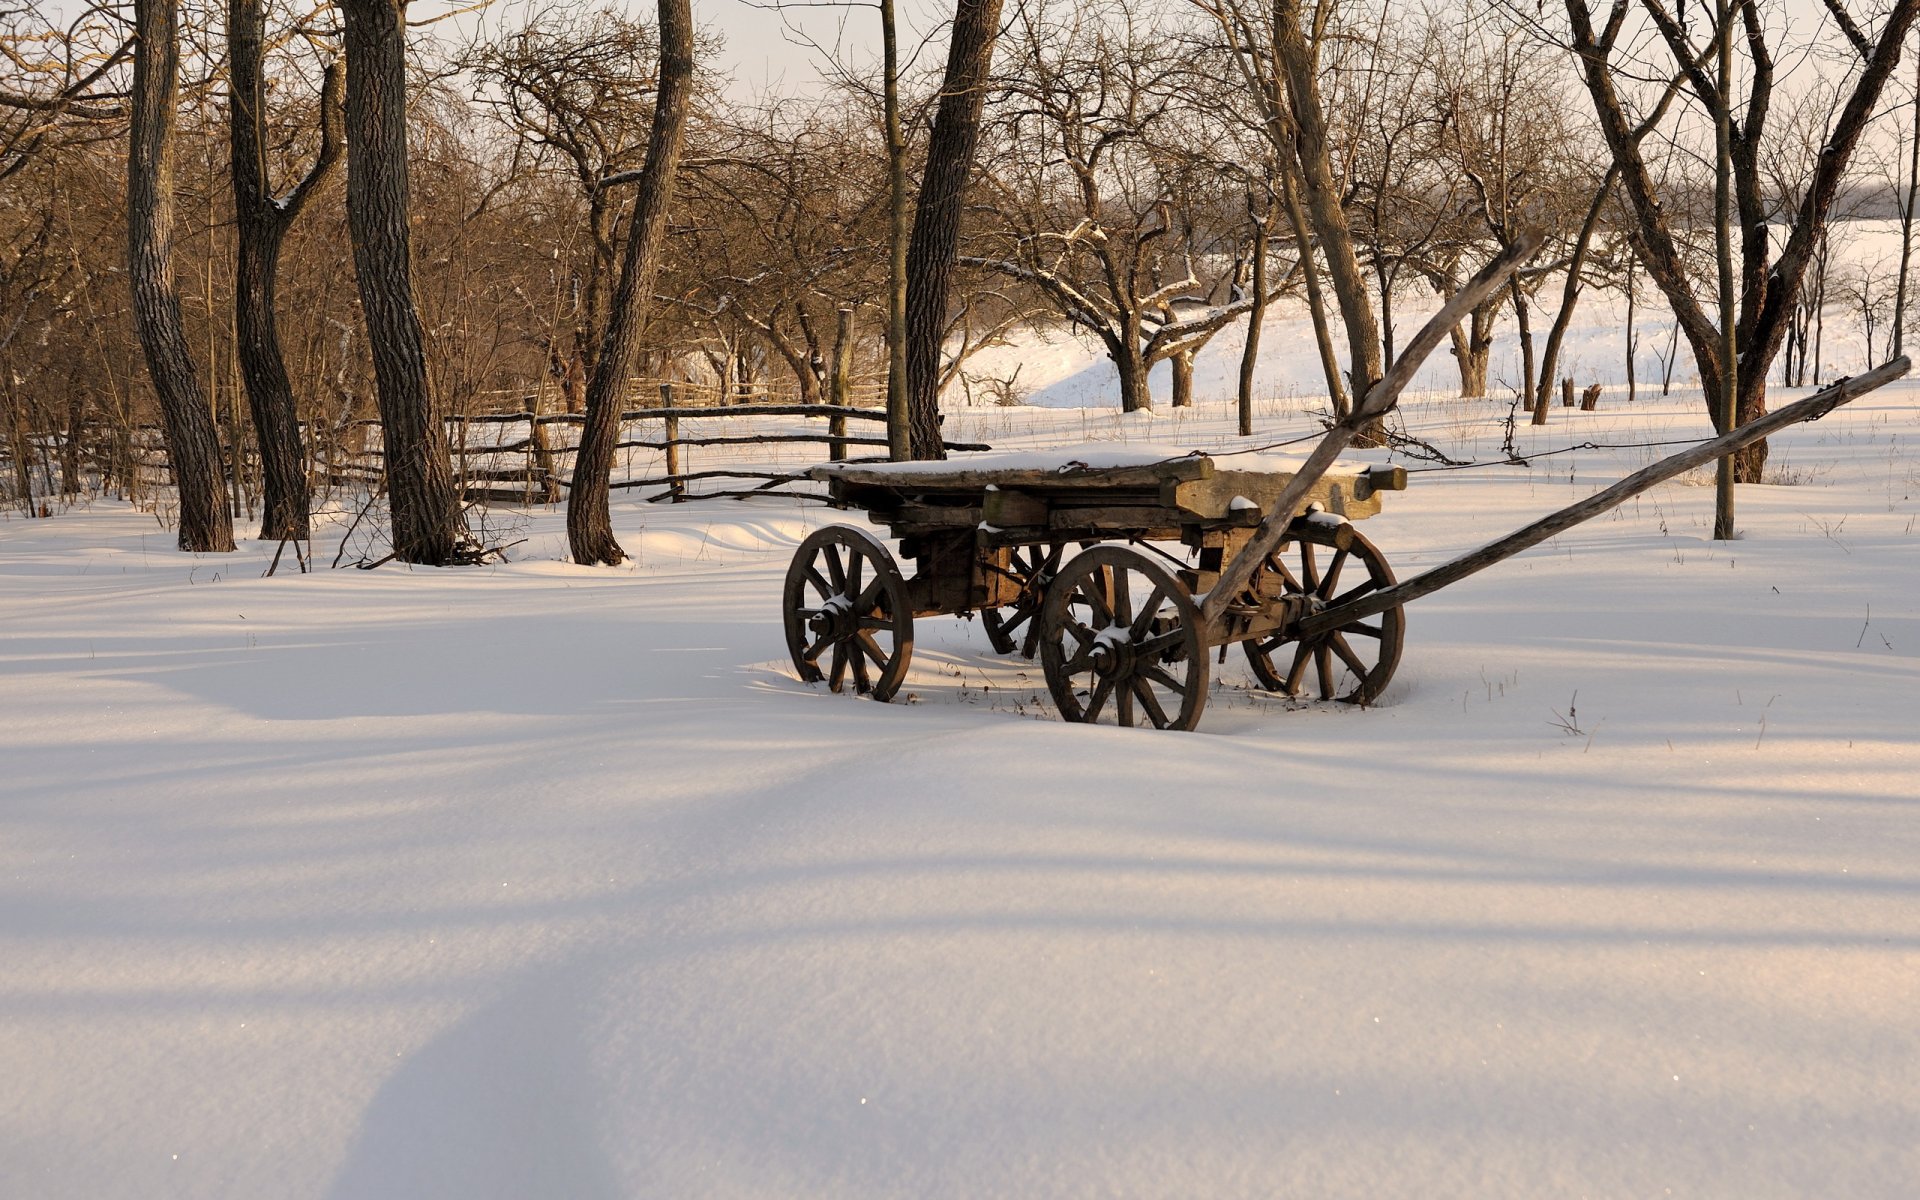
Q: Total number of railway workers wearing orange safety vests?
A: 0